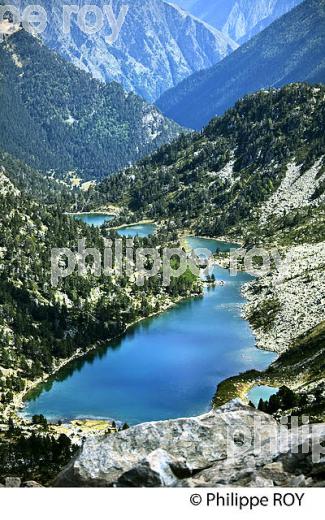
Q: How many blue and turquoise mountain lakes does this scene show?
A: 5